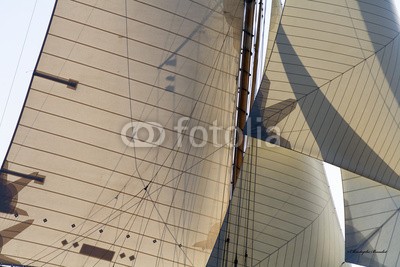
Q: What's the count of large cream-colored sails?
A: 4